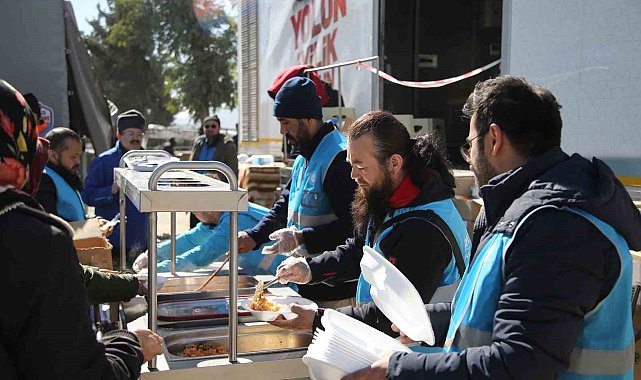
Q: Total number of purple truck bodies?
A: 0